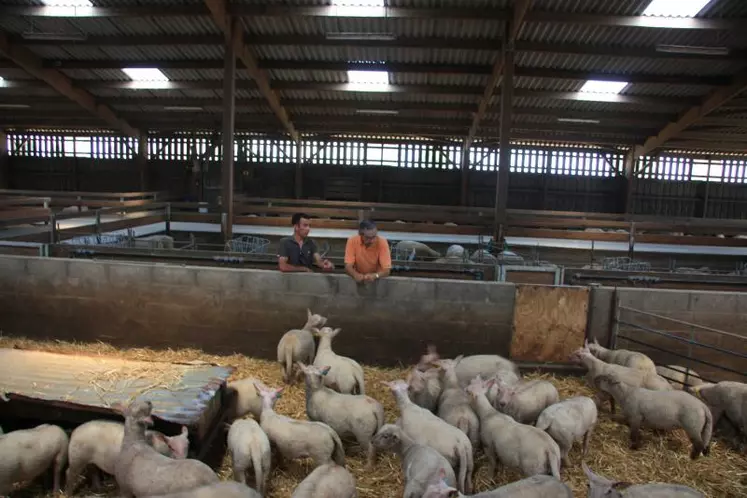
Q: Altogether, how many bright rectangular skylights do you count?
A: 6